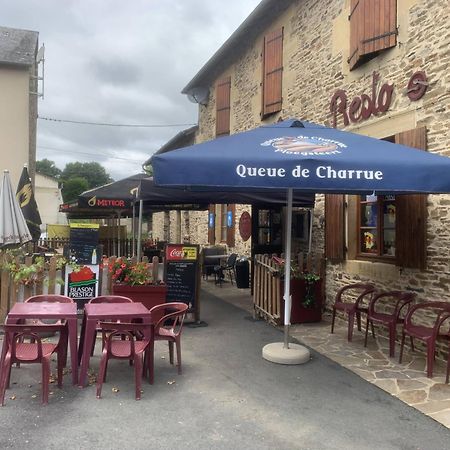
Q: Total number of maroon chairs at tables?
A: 5